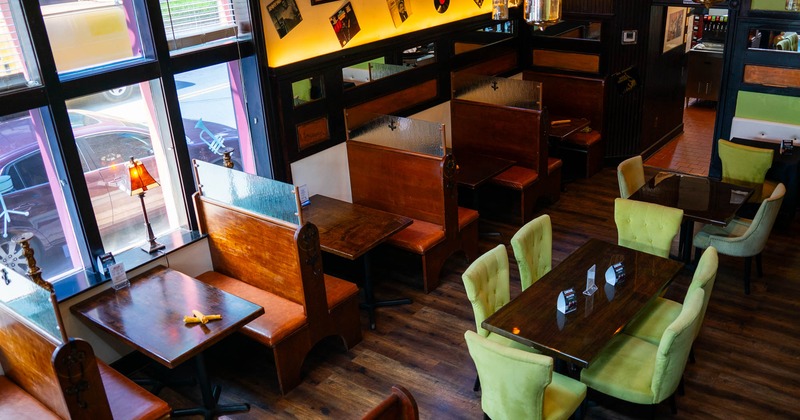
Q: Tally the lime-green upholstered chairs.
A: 7